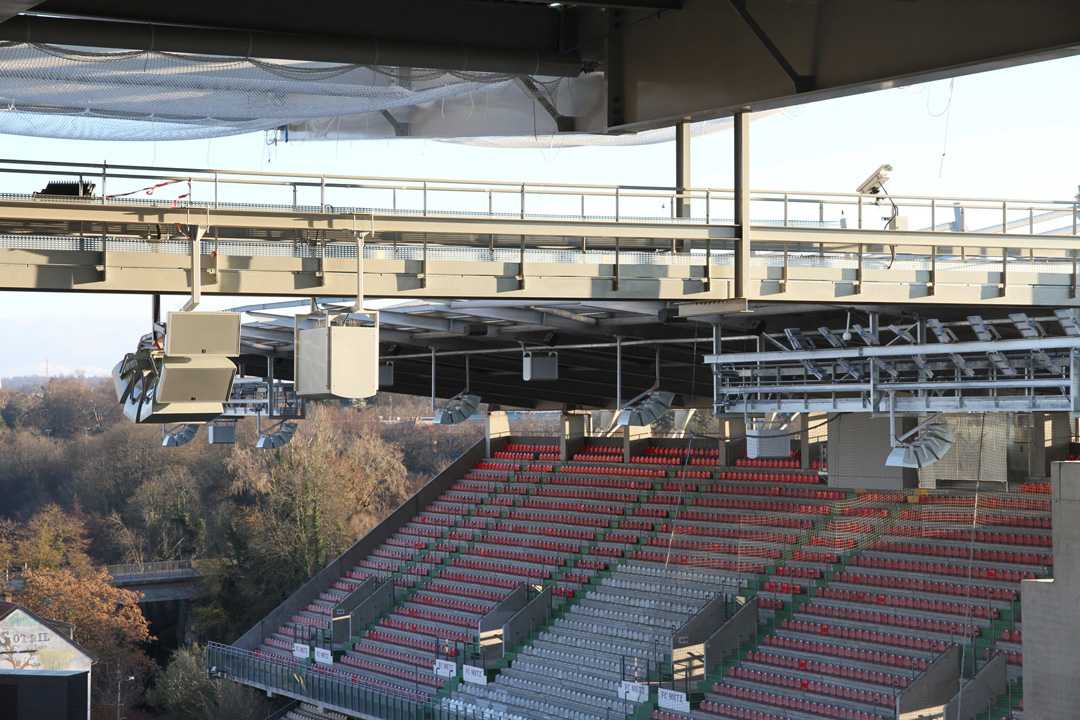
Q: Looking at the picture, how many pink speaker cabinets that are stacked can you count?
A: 0